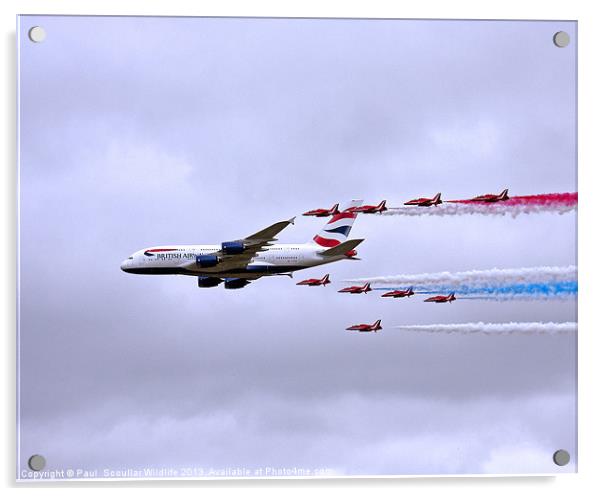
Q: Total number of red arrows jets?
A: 9